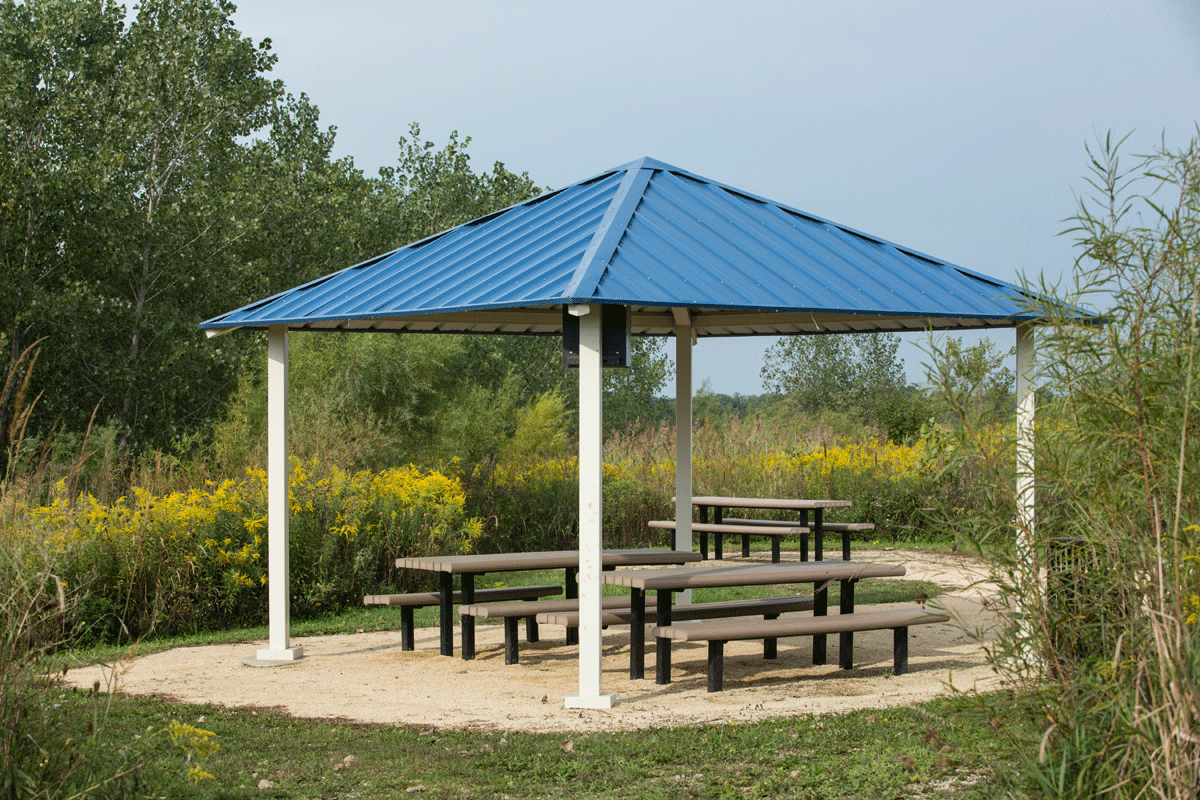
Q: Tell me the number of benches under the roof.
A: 4